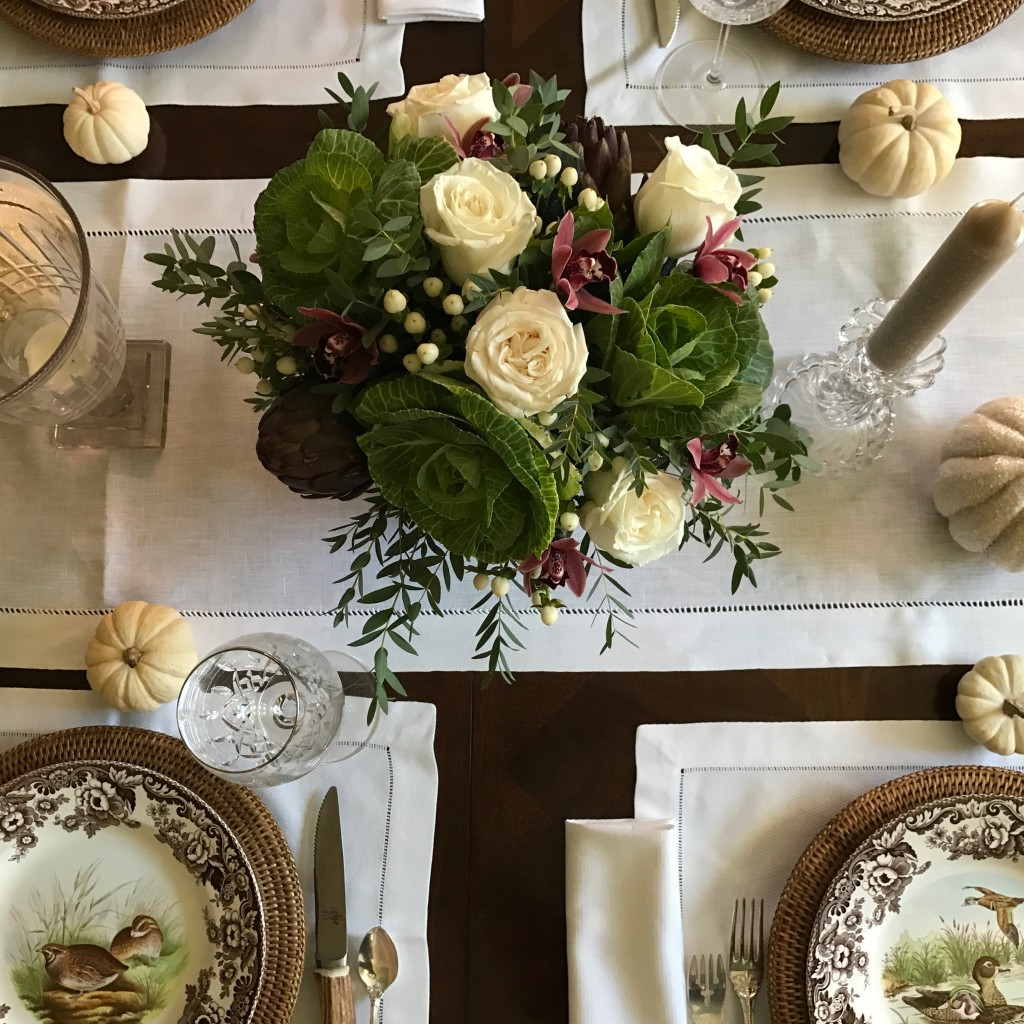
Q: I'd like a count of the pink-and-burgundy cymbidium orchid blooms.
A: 6